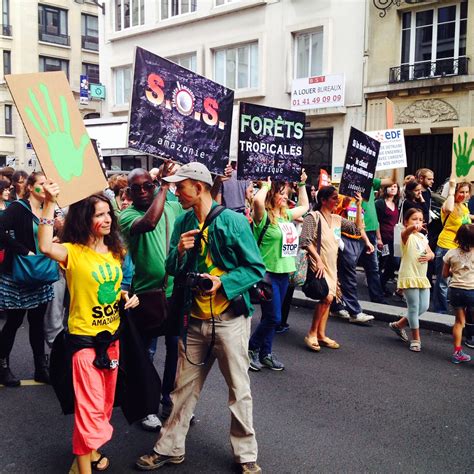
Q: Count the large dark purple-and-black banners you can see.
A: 3